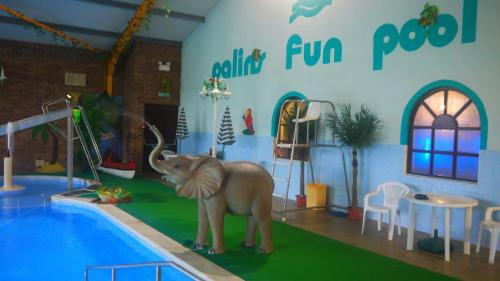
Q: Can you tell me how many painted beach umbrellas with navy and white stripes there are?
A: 2